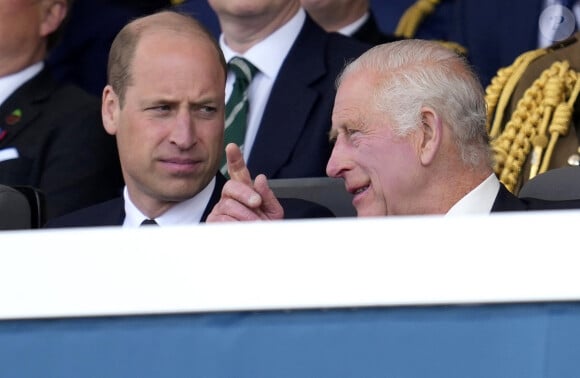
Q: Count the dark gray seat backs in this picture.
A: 3